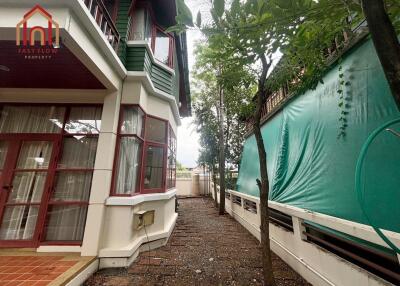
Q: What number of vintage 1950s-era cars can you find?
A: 0